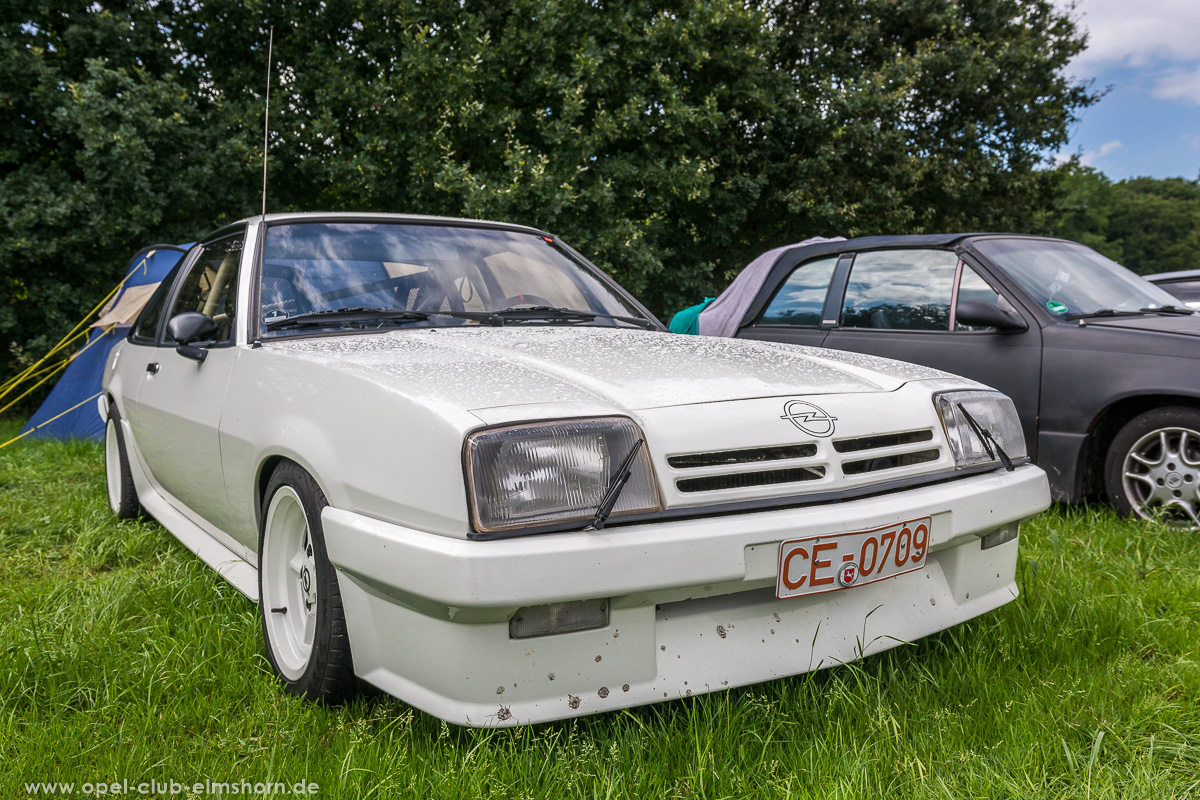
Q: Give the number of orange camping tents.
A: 0